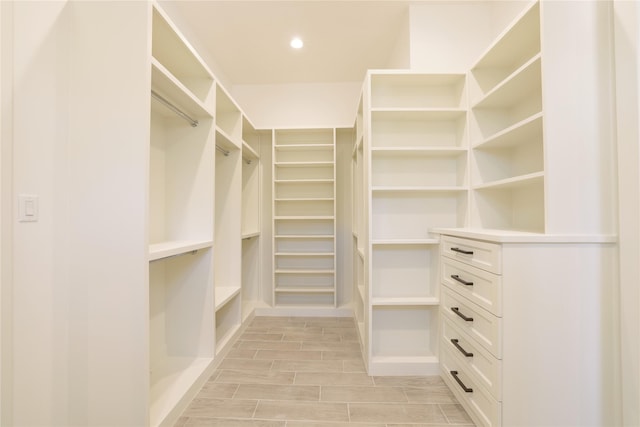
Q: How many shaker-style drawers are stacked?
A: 5